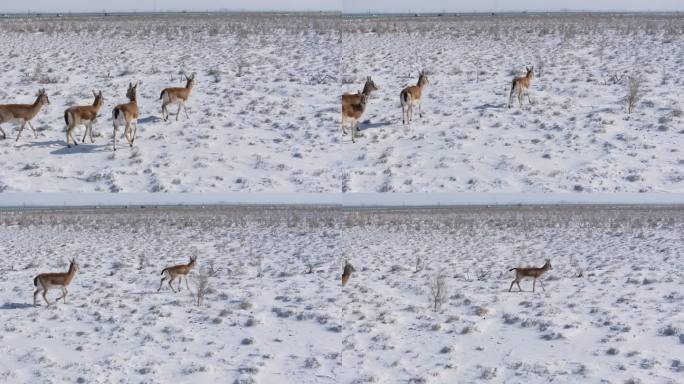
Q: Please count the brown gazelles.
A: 12